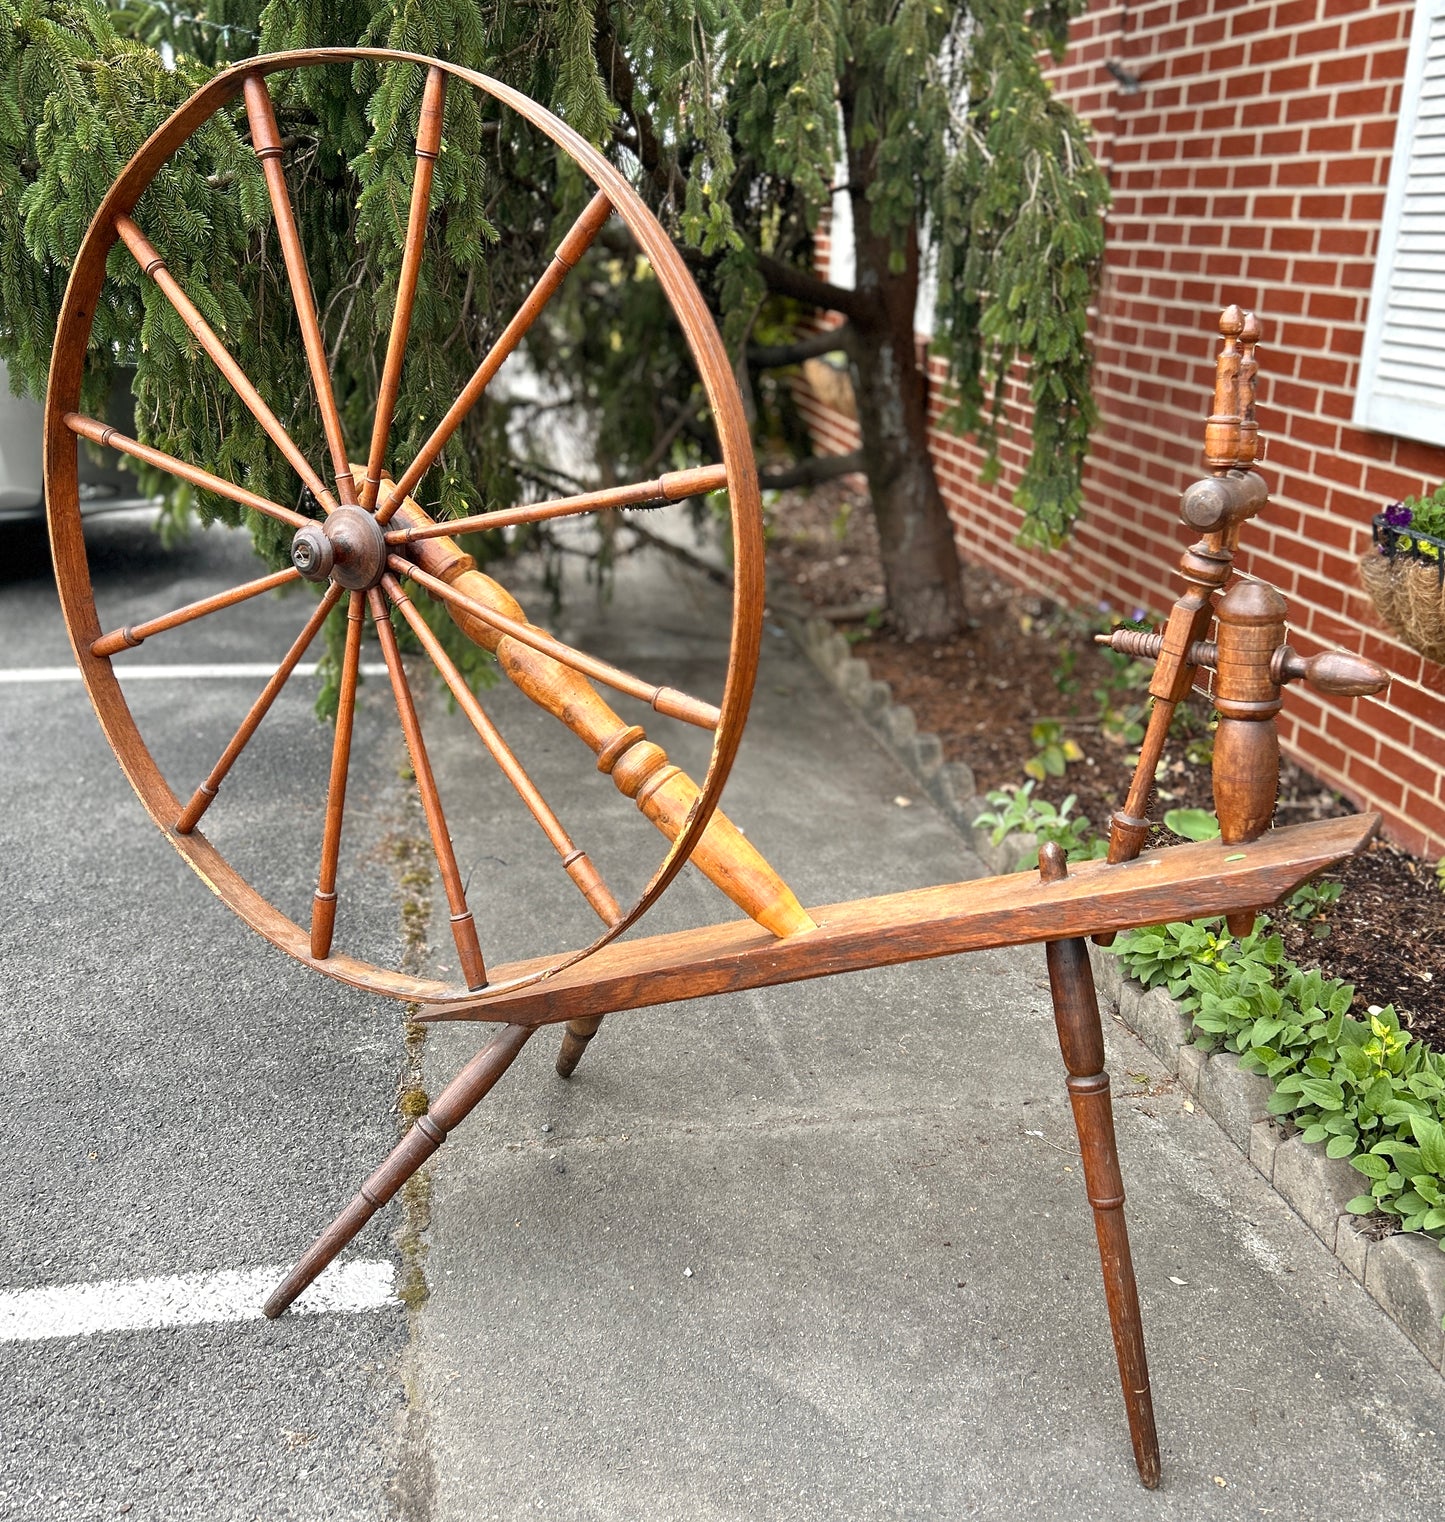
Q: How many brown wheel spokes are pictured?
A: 12